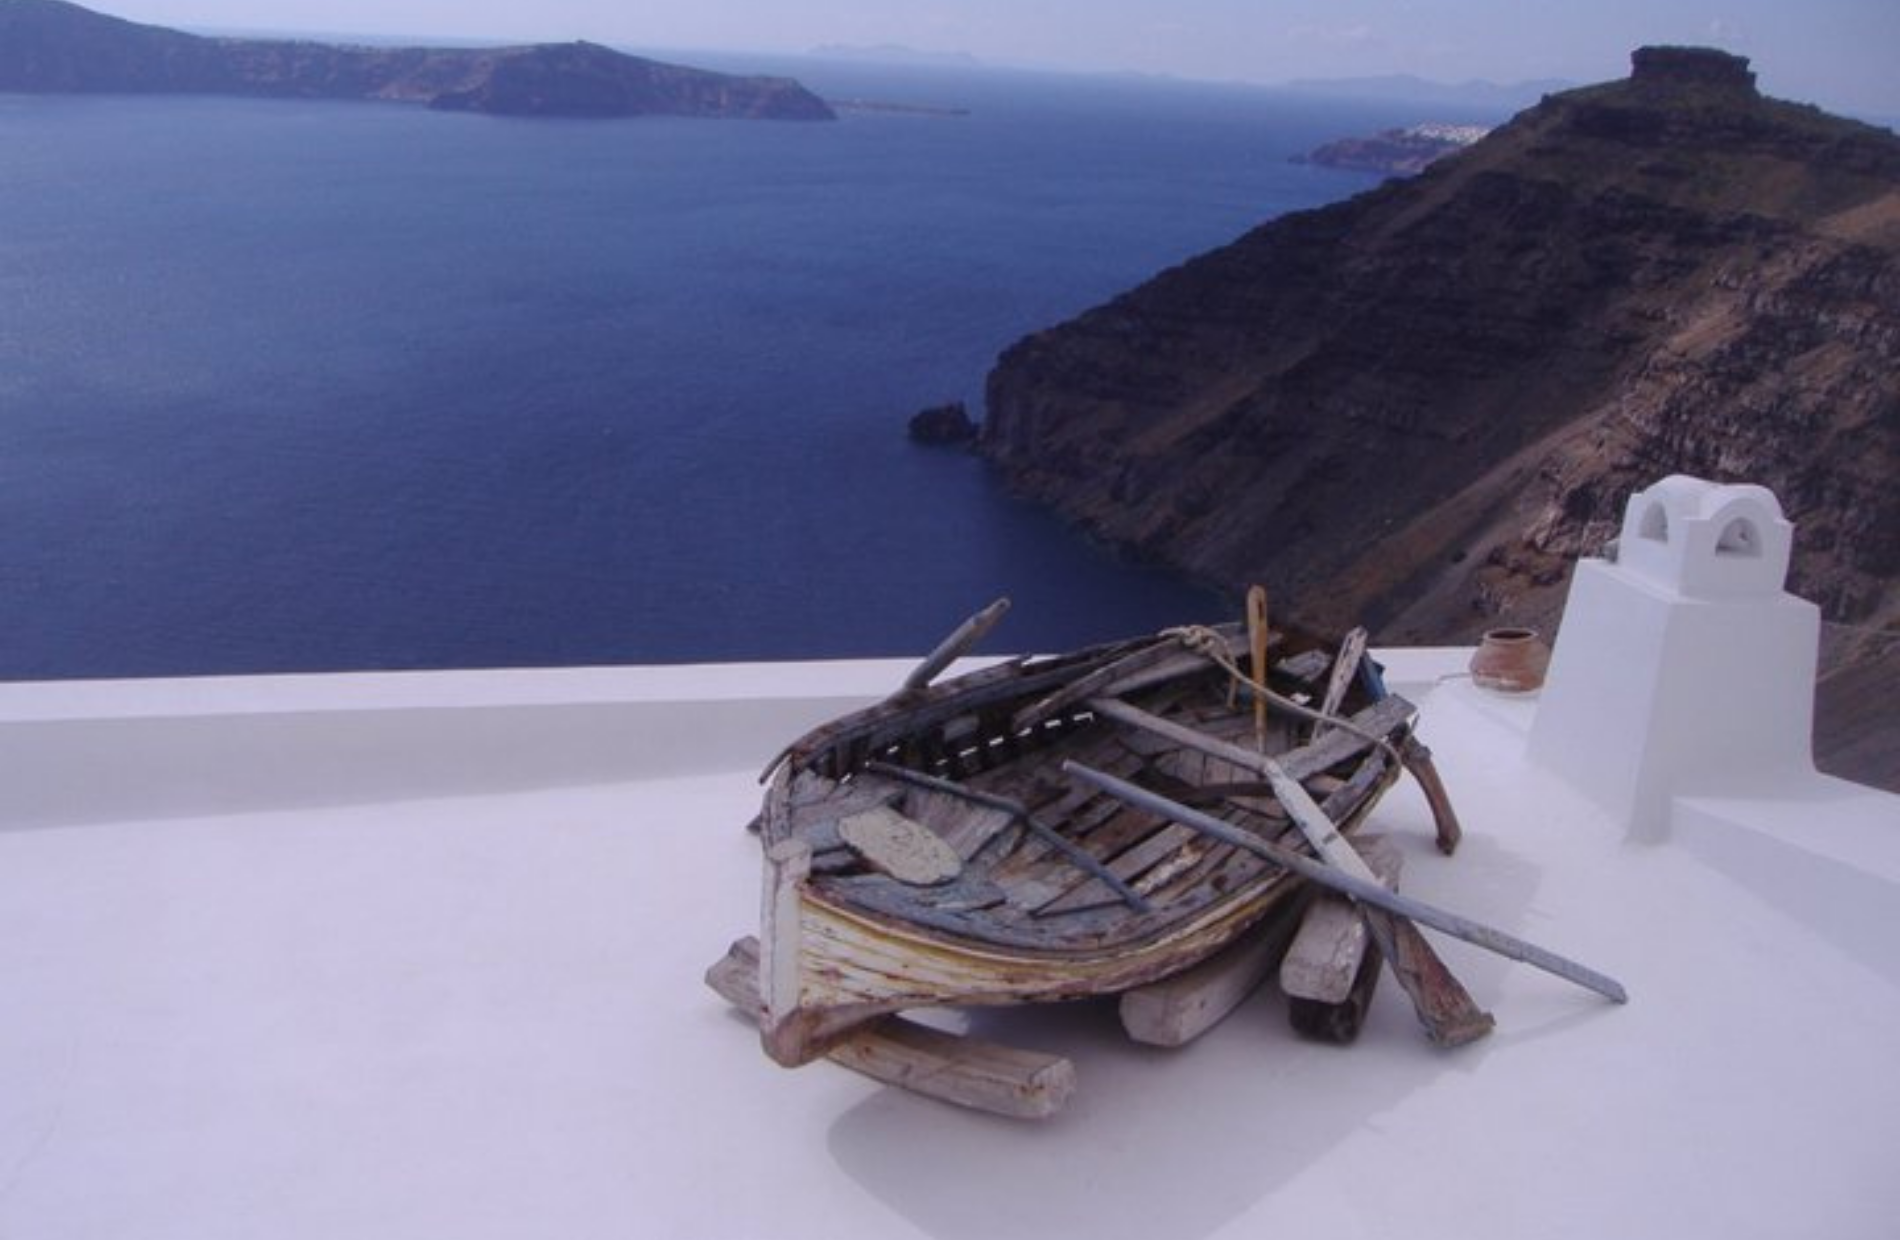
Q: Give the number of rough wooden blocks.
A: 4